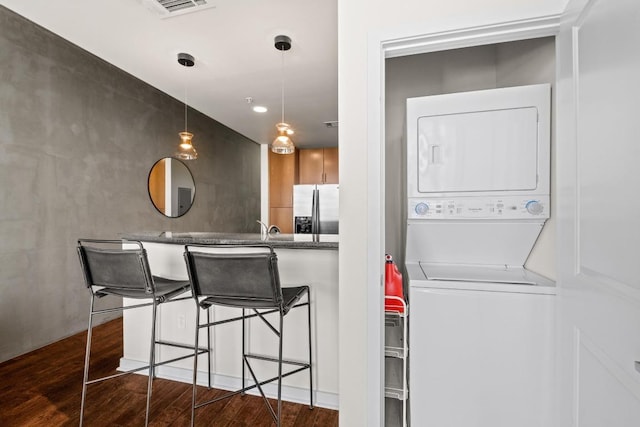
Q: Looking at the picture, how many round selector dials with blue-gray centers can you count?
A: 2